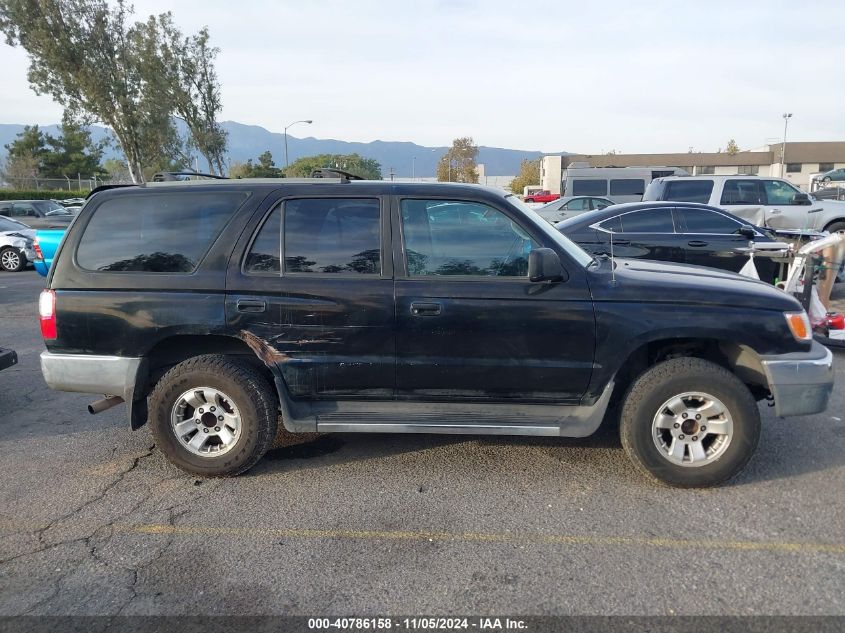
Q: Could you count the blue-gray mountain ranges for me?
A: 1